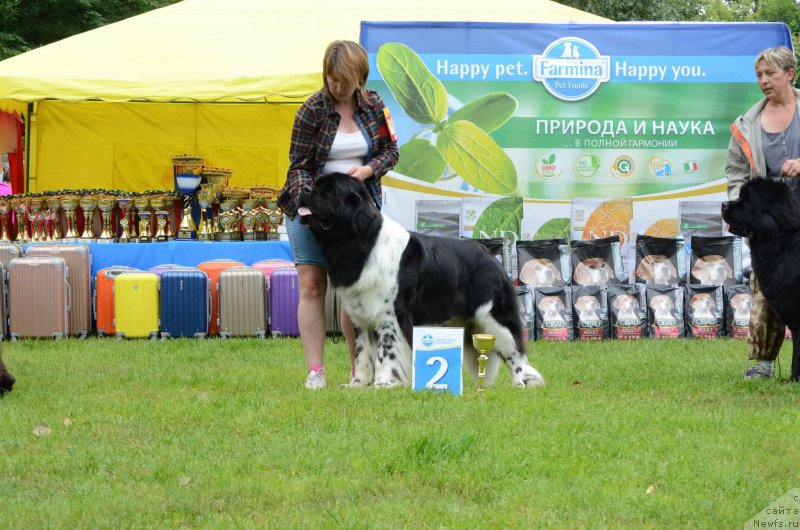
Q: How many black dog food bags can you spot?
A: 12